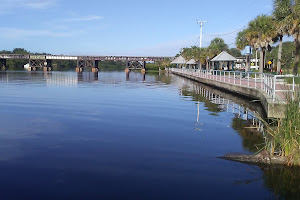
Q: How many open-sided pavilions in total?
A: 3